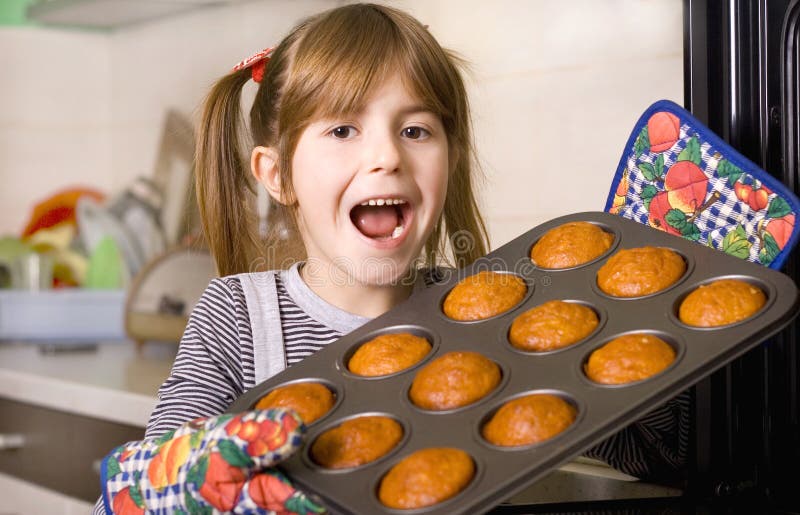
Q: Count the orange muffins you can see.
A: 12